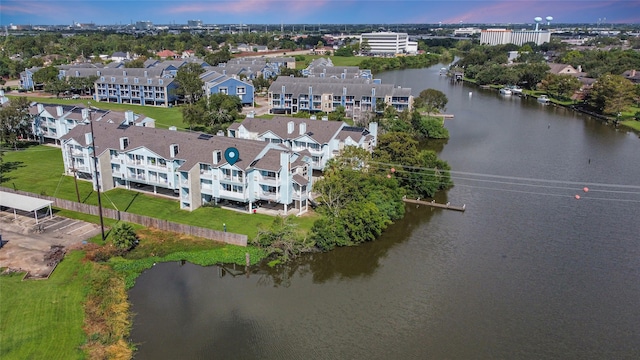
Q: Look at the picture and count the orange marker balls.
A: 4